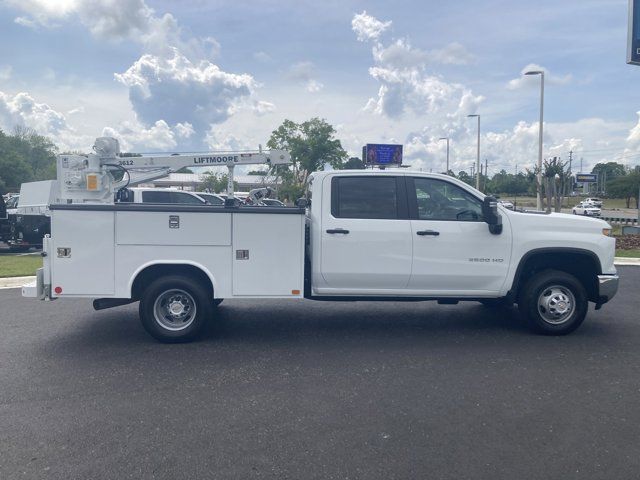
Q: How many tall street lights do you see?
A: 3